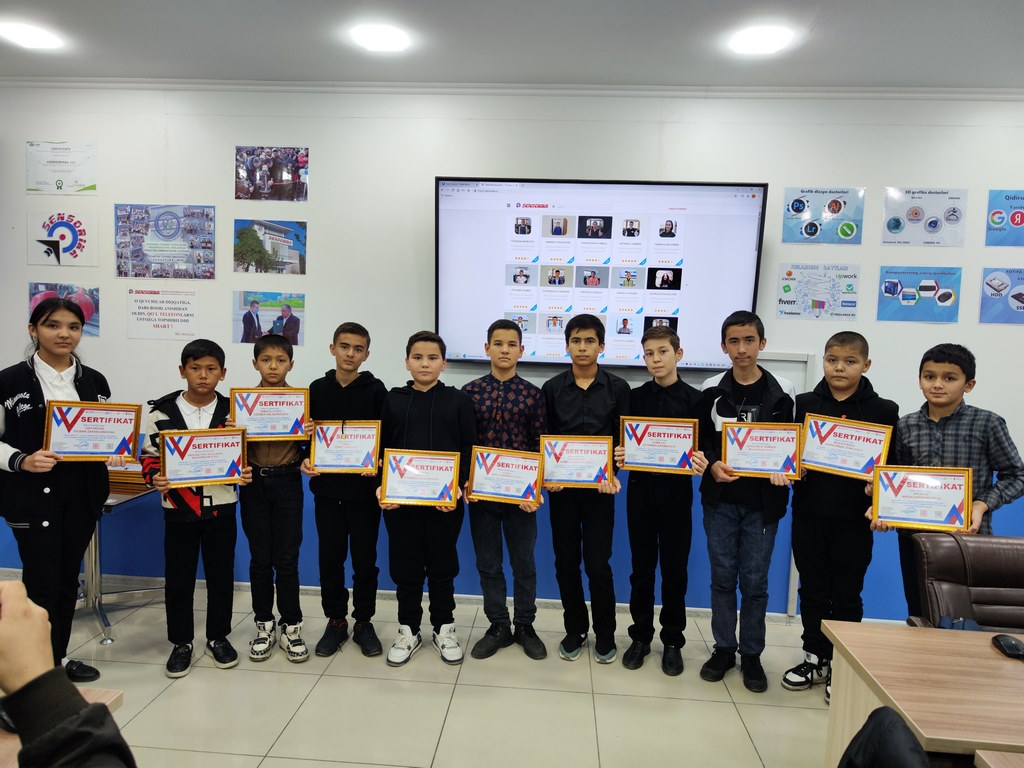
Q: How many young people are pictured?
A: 11